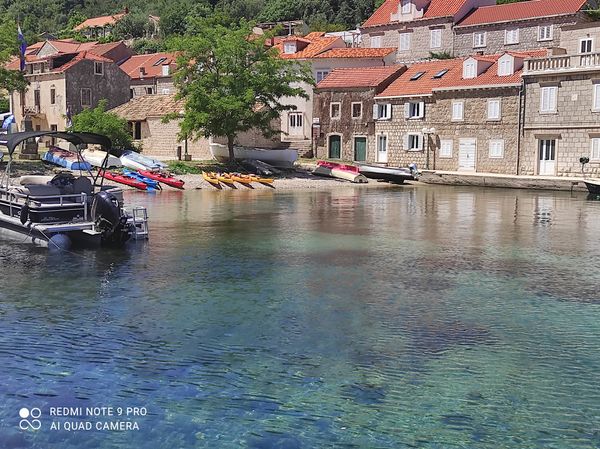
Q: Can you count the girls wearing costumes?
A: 0